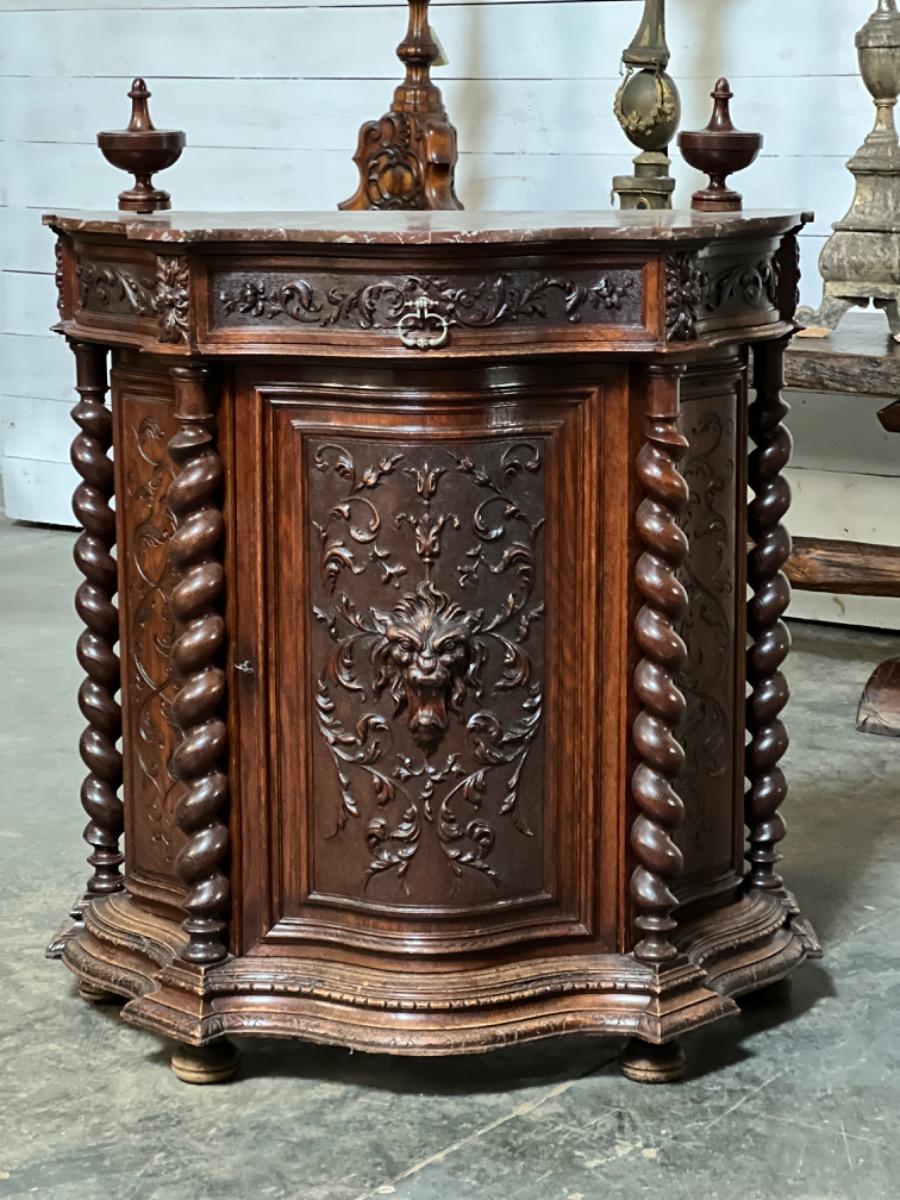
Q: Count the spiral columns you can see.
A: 4